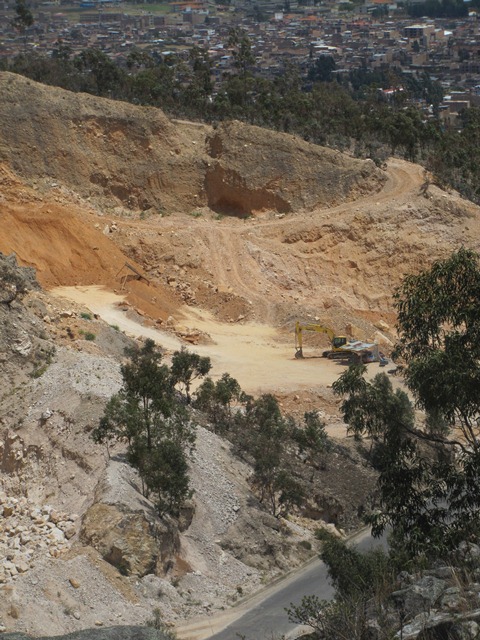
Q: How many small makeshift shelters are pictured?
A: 1